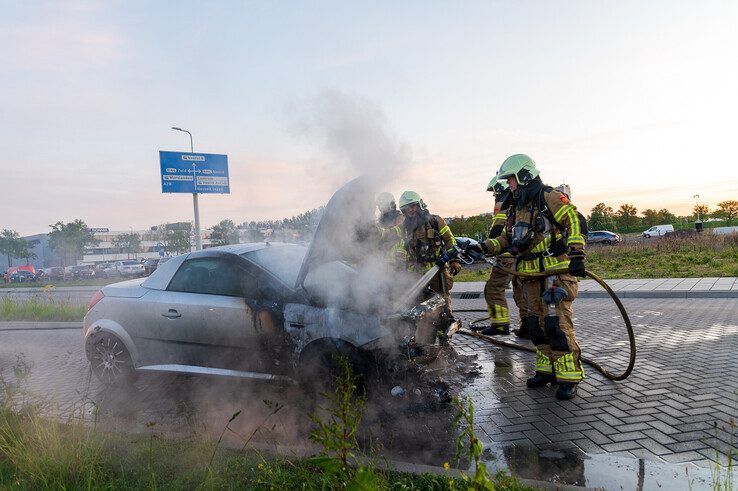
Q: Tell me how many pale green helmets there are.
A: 4